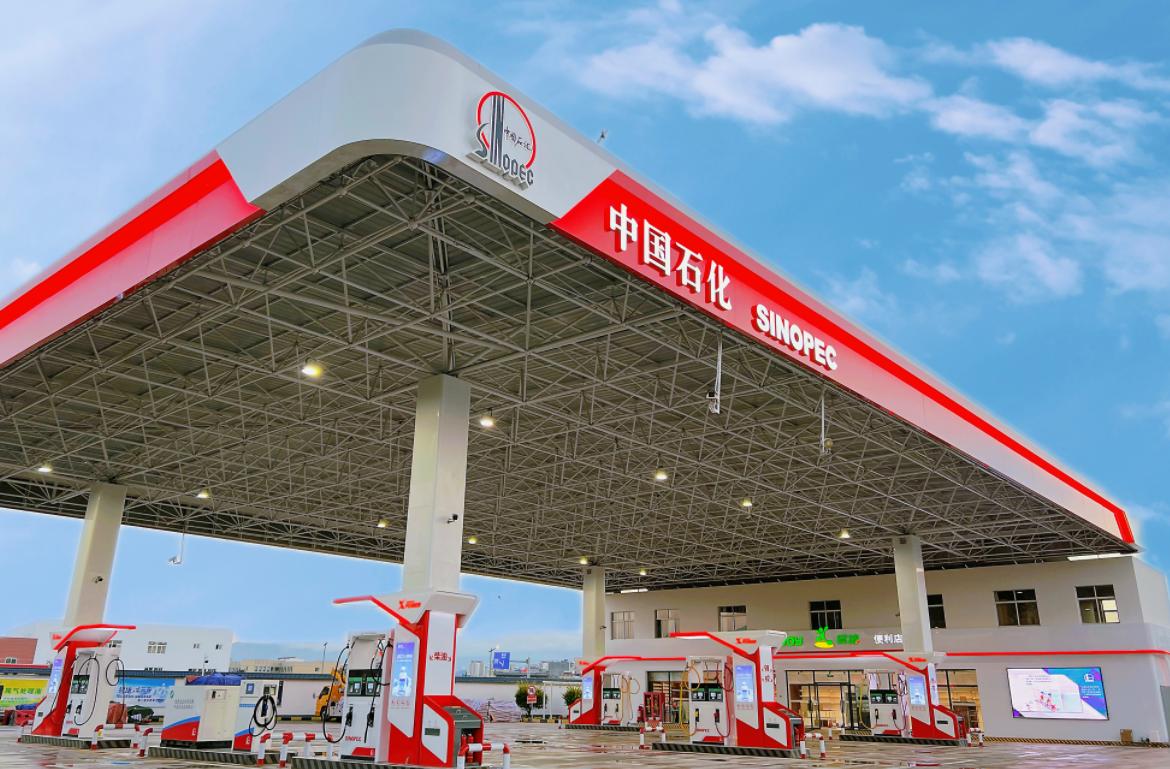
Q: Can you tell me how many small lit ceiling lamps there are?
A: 11